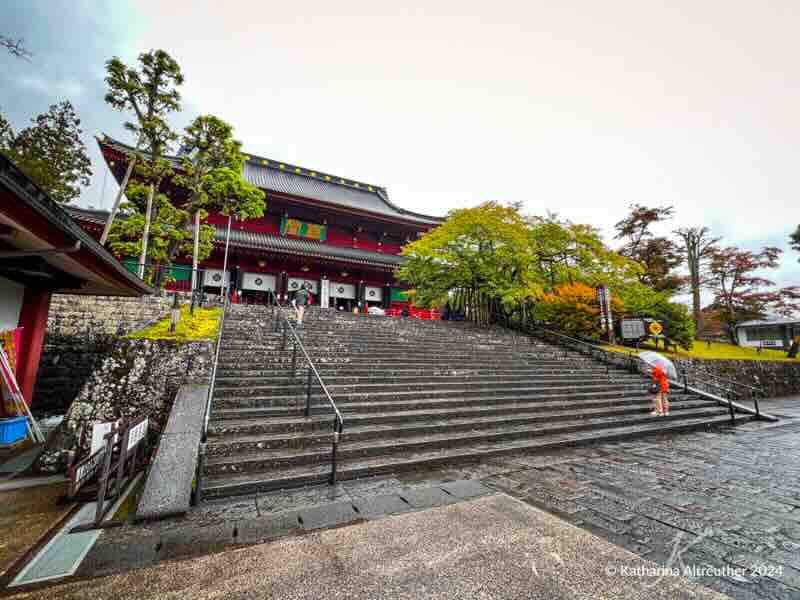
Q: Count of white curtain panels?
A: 5